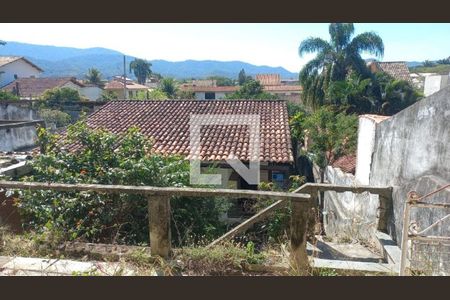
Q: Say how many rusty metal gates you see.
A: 1